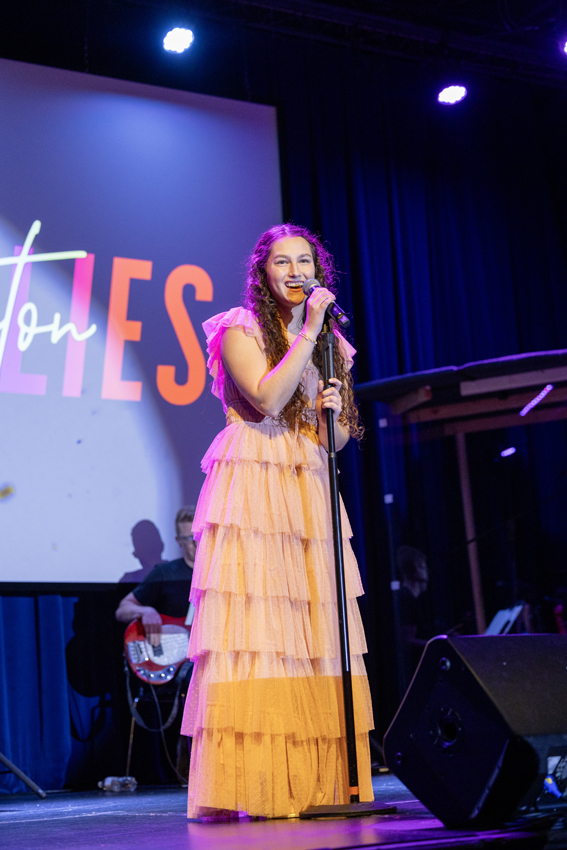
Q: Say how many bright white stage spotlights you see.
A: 2